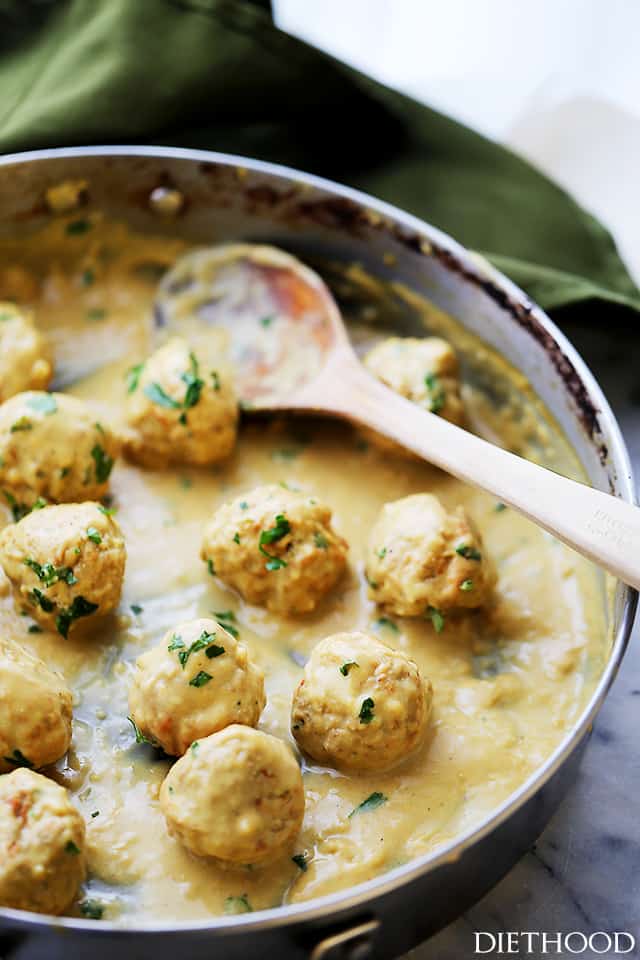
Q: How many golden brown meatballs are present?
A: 12